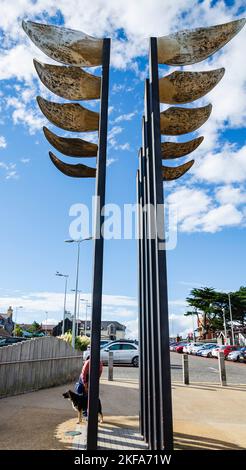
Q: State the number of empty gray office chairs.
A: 0